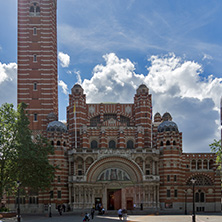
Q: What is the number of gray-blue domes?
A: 2